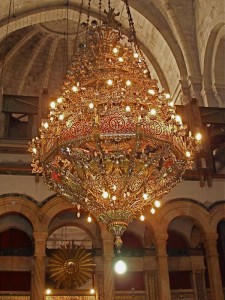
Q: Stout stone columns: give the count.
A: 4